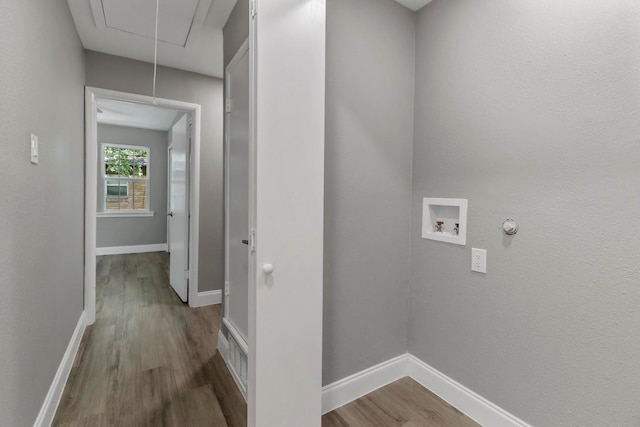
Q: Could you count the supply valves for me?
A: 2